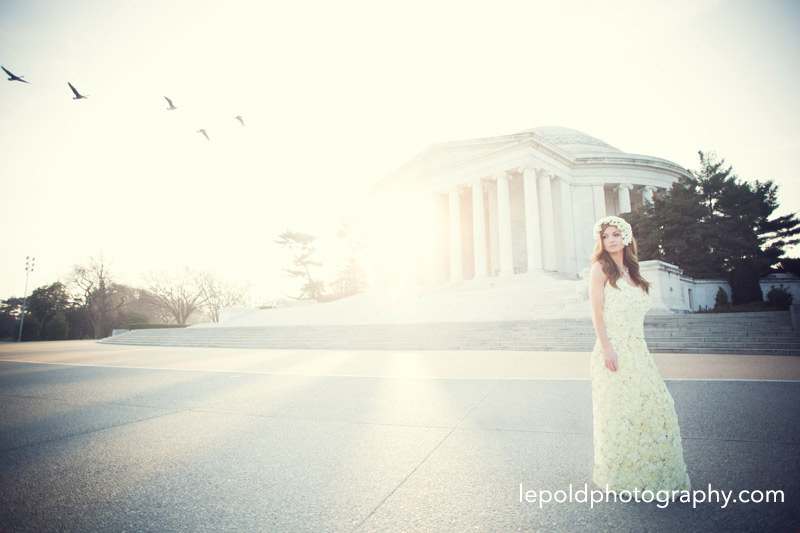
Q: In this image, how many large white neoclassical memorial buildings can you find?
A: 1